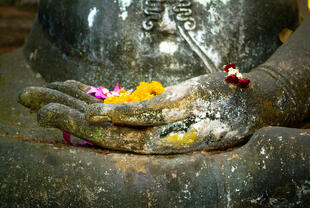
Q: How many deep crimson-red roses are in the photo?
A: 3